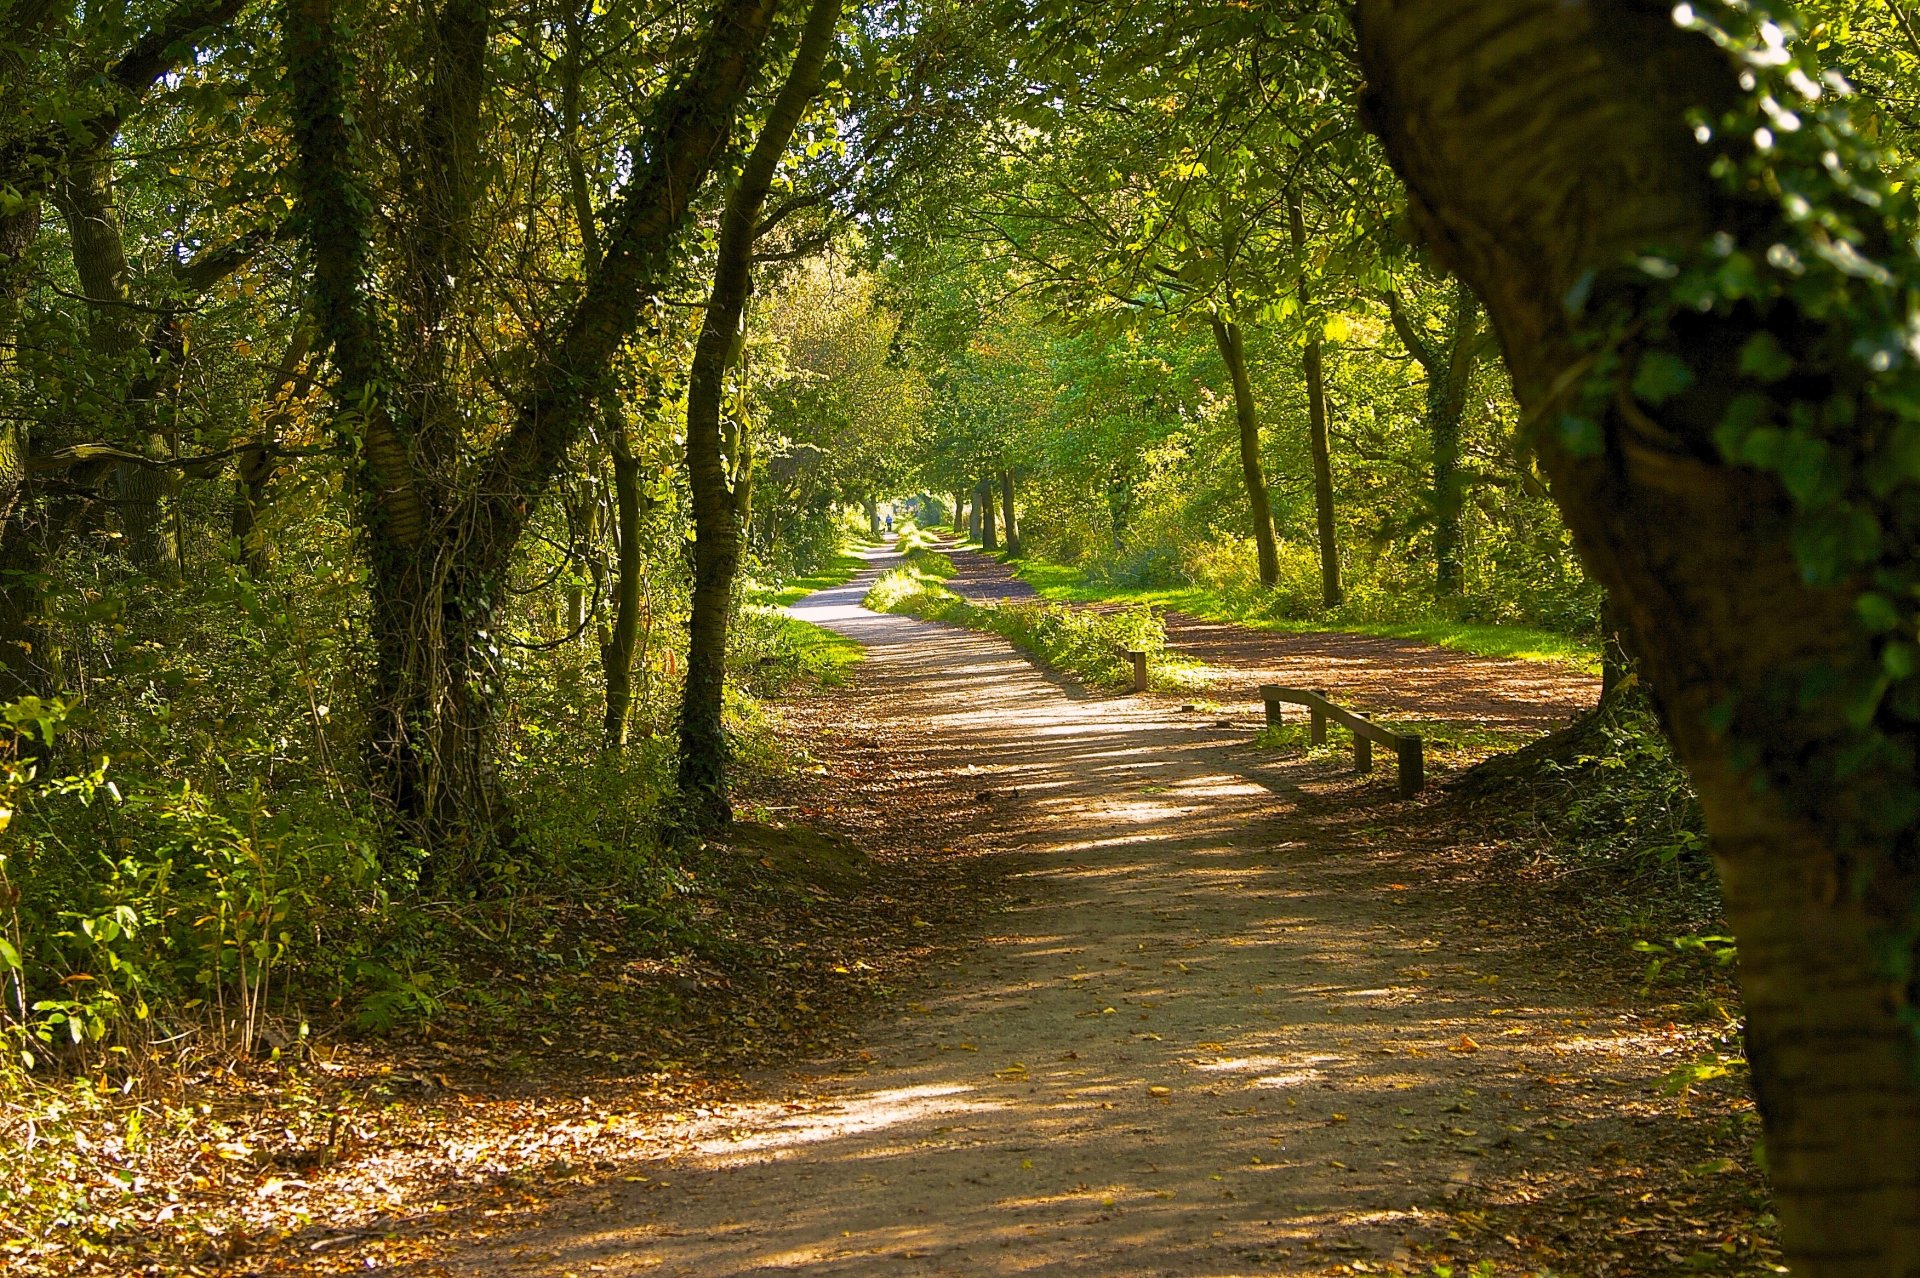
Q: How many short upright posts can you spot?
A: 5